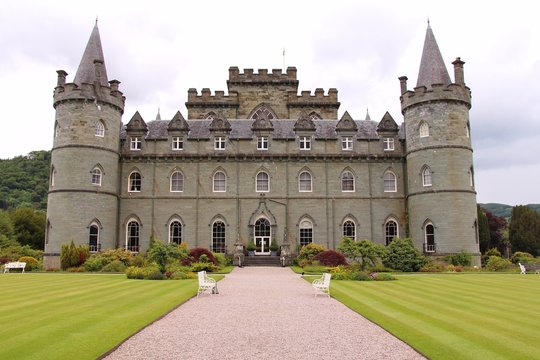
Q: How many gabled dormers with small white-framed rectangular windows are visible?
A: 7